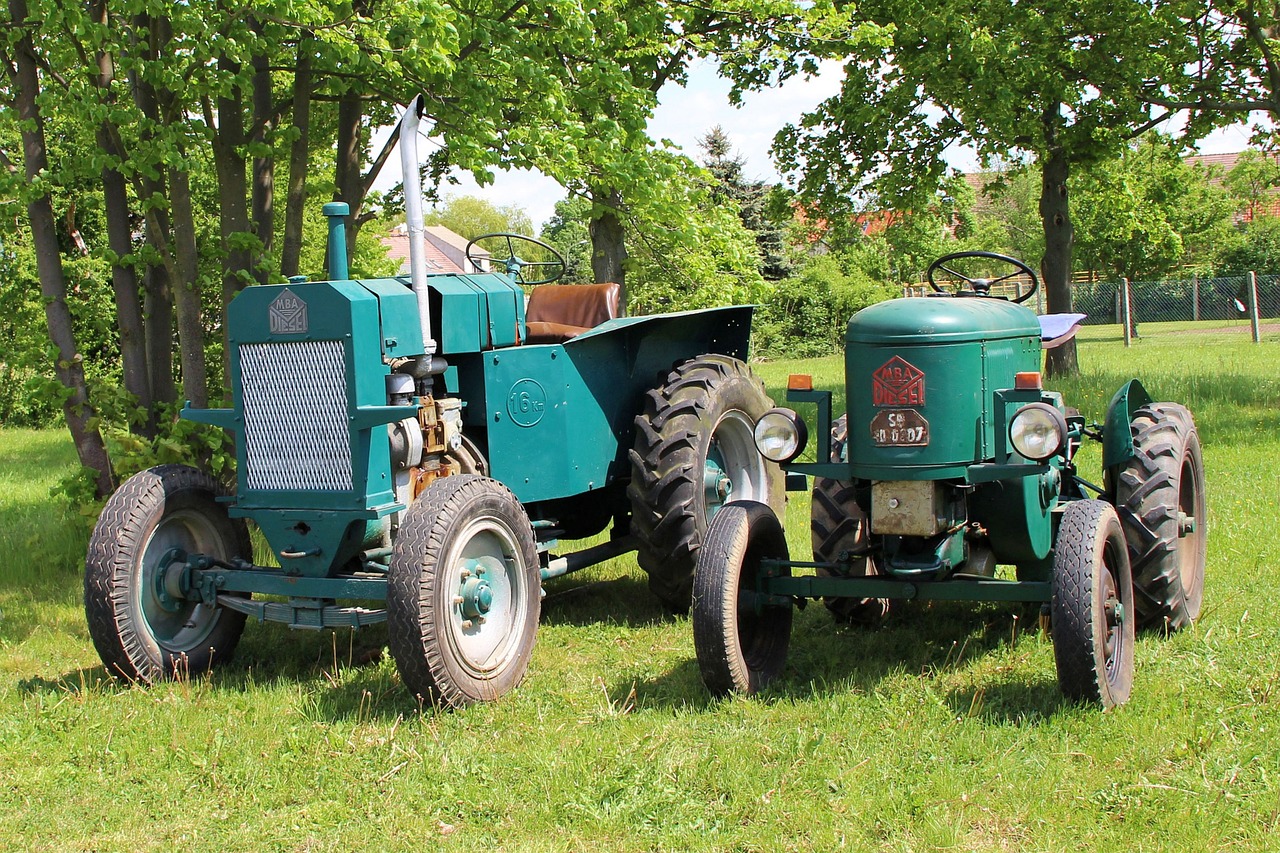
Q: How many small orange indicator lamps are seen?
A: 2